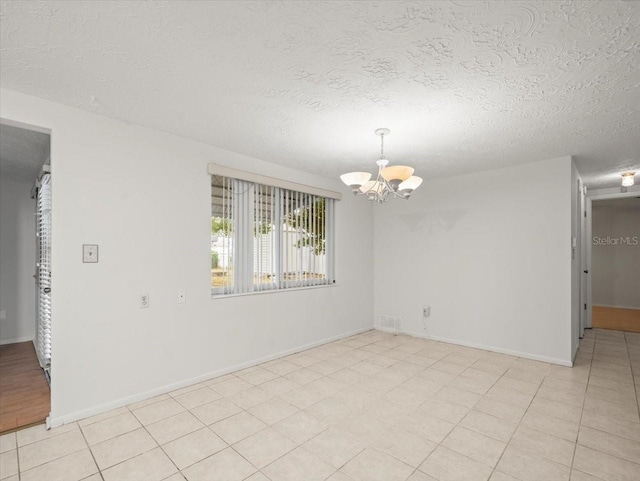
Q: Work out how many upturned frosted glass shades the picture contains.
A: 4